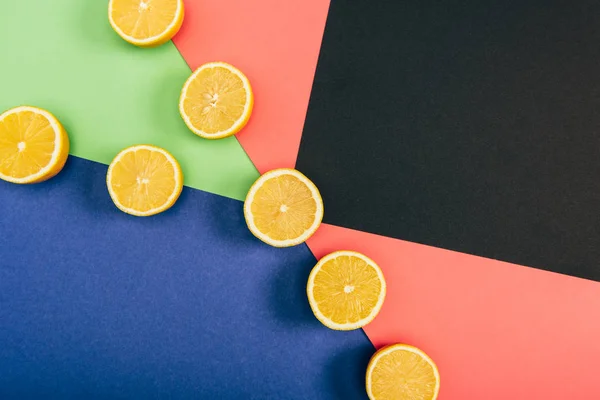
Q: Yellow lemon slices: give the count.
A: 7